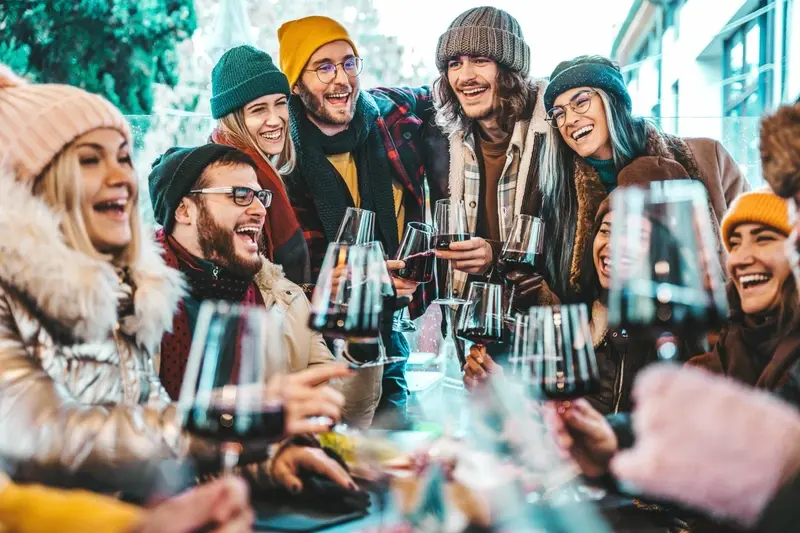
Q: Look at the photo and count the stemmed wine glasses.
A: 11